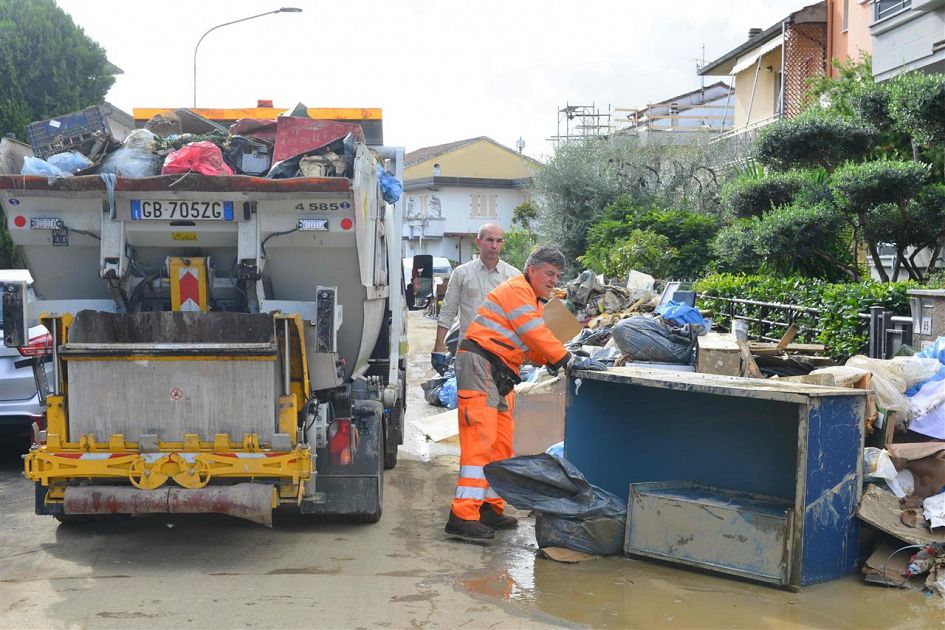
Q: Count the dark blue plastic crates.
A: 1